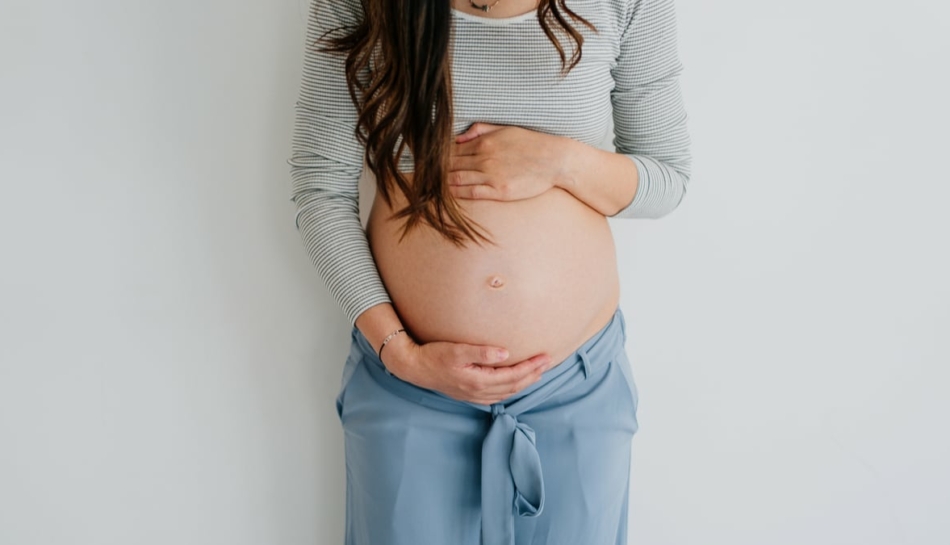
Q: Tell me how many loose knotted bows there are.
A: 1